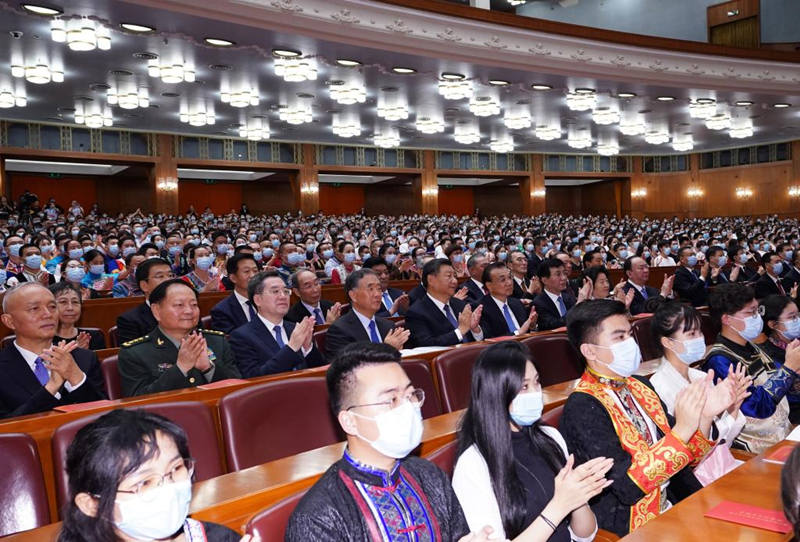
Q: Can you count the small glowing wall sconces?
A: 8